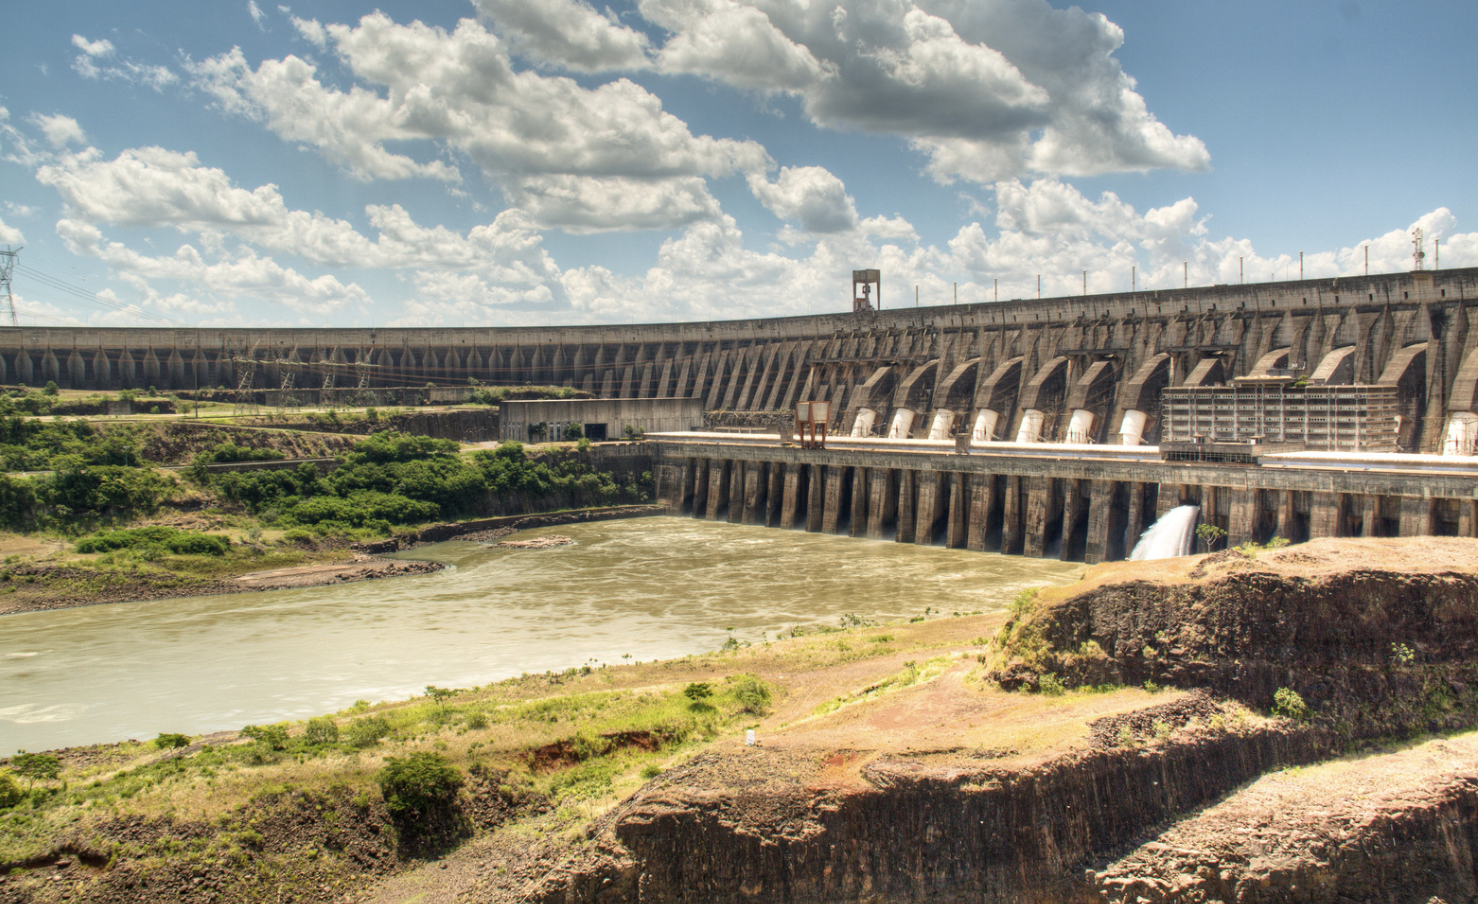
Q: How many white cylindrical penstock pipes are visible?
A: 8